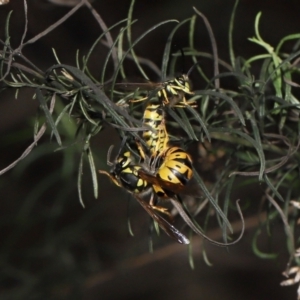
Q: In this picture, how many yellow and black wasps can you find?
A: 2